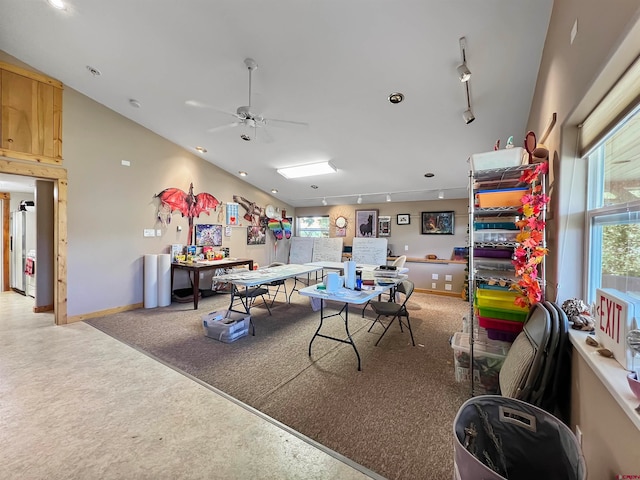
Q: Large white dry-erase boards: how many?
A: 3